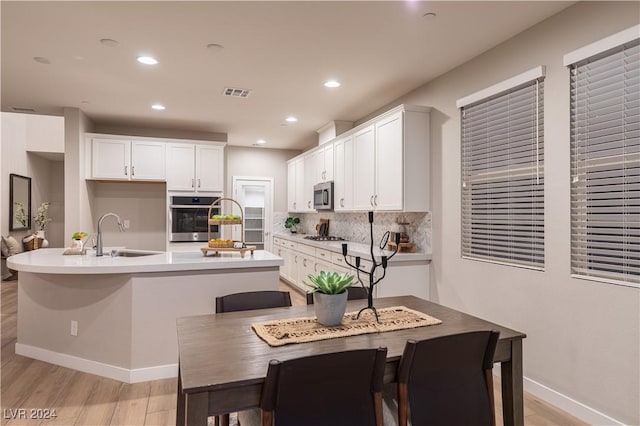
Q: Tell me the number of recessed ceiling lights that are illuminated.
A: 5